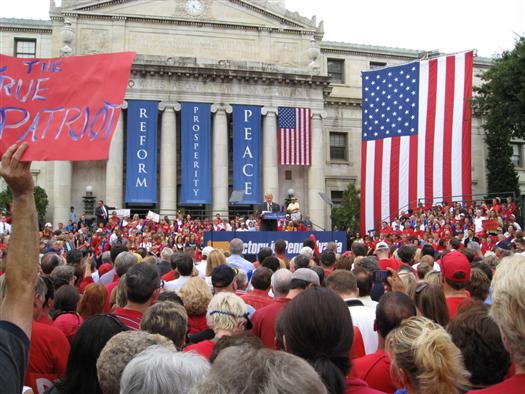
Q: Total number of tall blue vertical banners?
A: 3